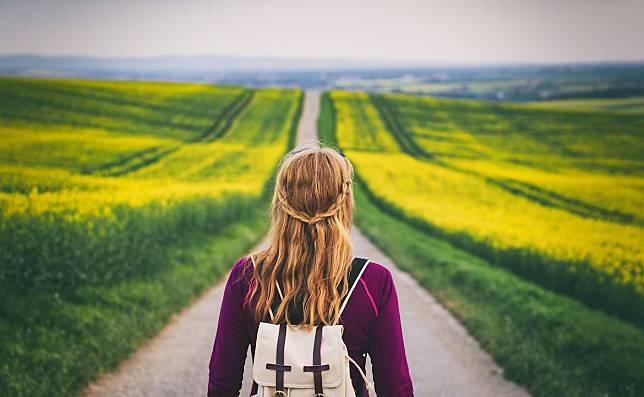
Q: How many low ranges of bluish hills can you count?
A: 1